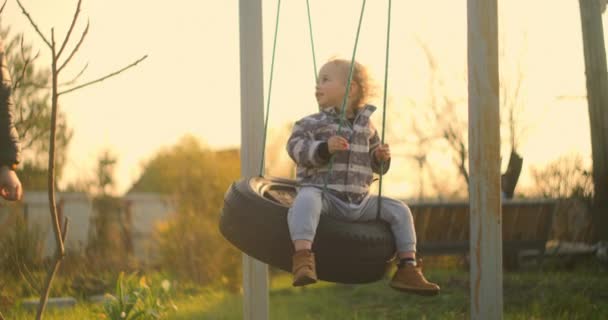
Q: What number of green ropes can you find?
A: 4